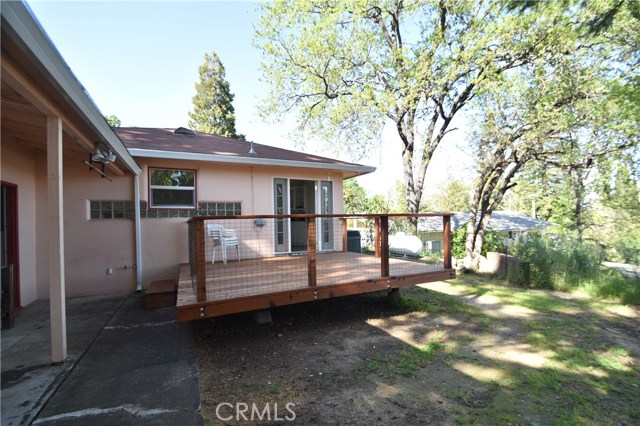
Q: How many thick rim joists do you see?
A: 1